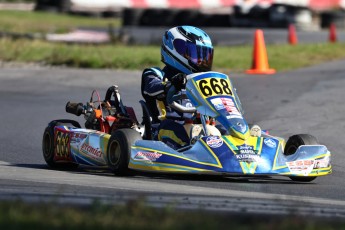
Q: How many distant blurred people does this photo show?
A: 0